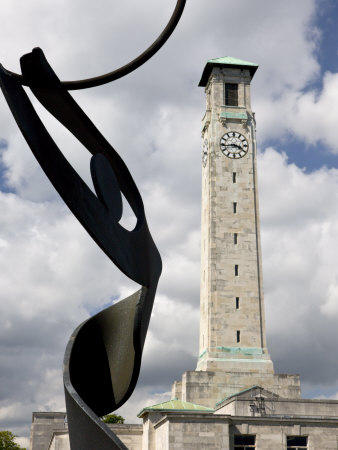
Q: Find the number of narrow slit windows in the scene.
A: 6